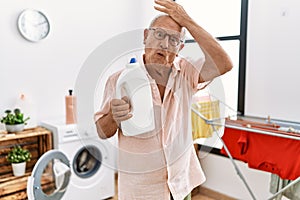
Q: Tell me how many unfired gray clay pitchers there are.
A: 0